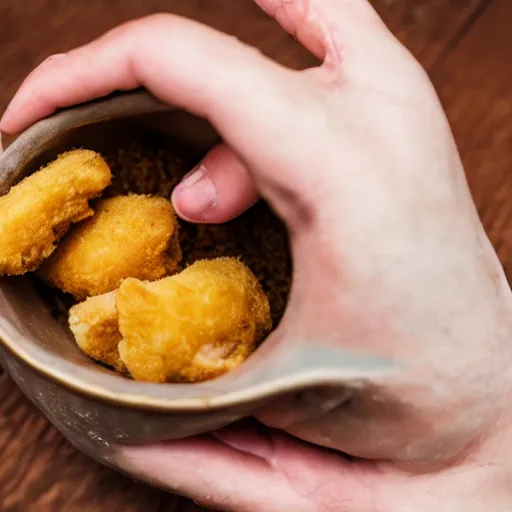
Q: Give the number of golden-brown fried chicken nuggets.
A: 4